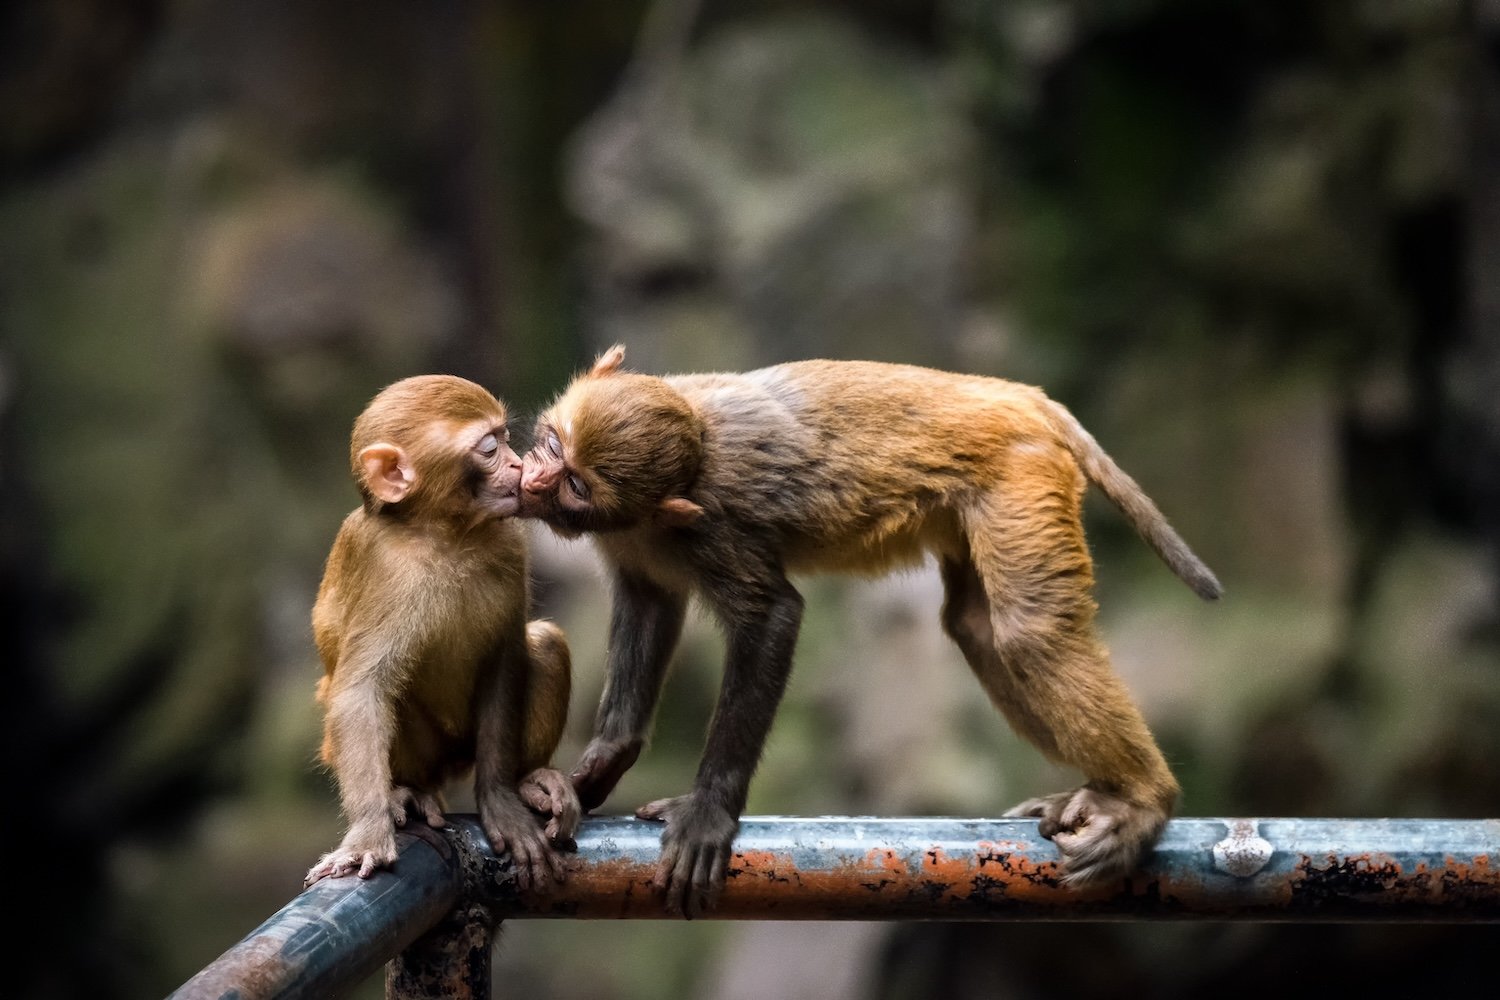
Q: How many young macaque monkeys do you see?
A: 2